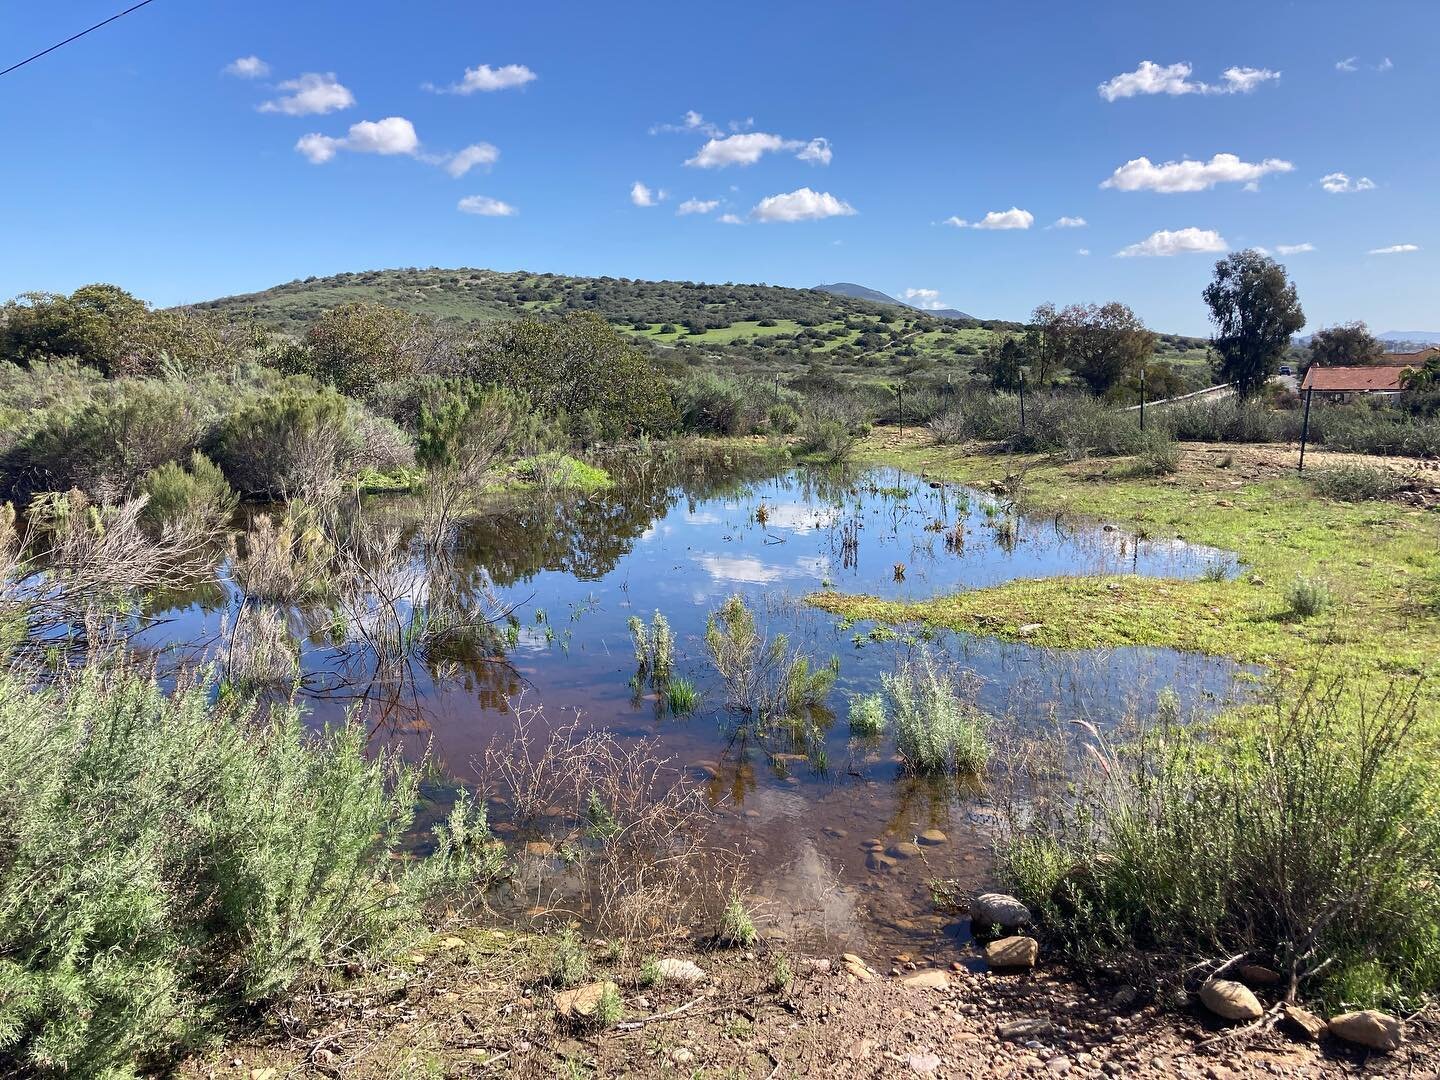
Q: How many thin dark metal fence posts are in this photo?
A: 6